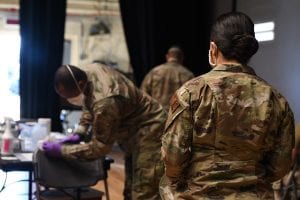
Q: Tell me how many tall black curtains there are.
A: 2